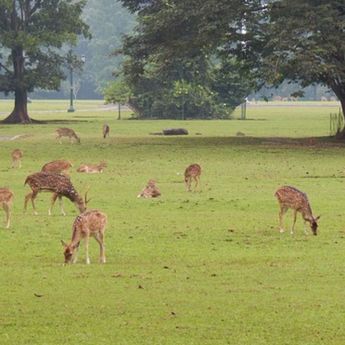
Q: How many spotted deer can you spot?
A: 11